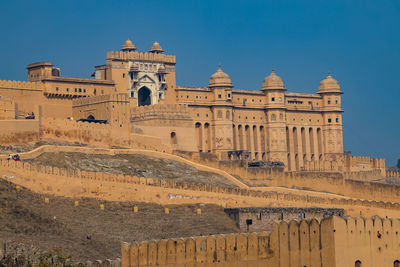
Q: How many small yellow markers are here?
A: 7